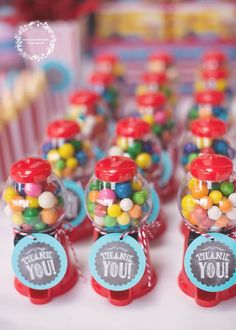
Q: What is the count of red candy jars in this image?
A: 15